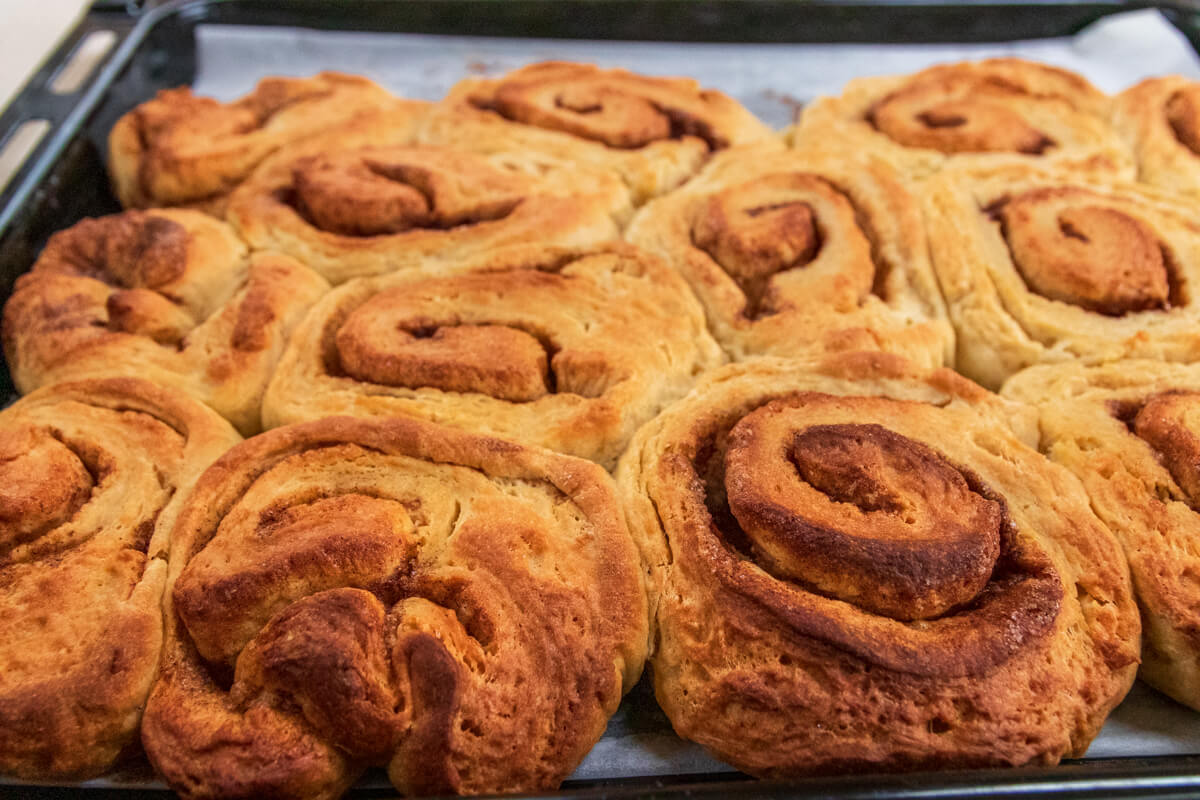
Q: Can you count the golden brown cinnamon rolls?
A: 13